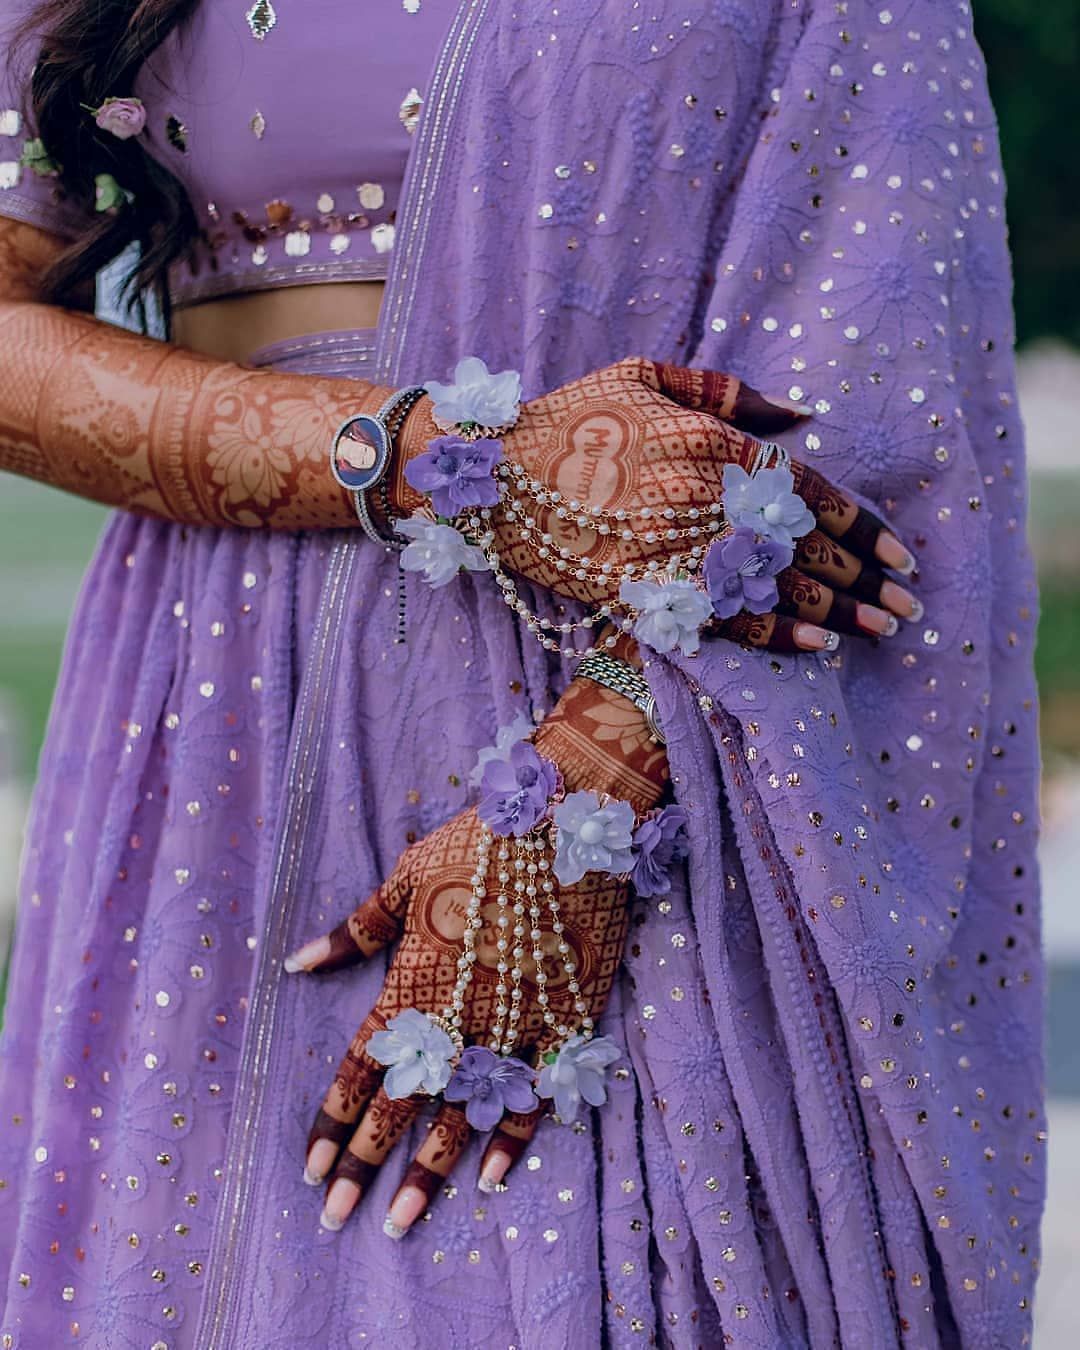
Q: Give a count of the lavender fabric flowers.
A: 5